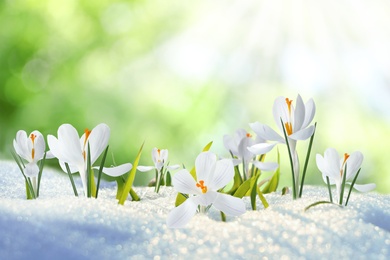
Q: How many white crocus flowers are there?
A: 7